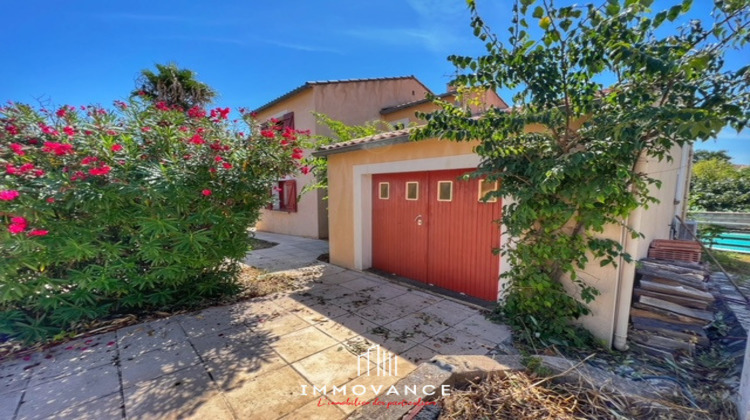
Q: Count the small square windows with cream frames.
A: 4